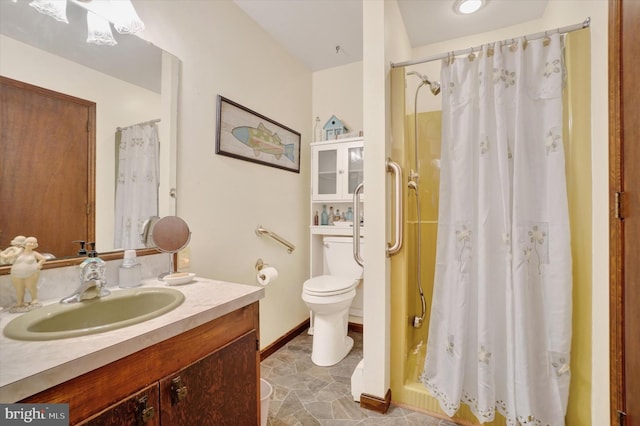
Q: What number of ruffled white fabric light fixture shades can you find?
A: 3